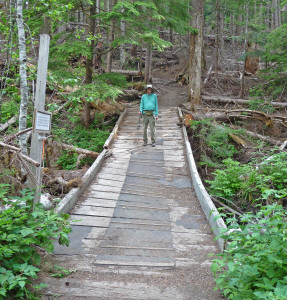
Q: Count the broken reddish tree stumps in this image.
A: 1